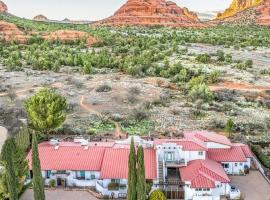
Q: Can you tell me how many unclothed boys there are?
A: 0